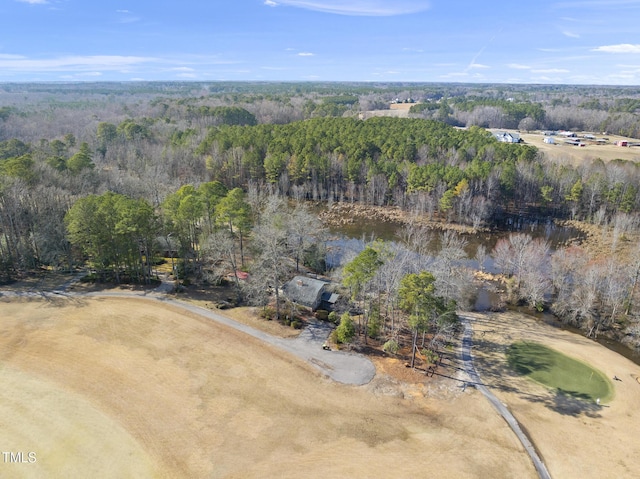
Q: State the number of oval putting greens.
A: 1